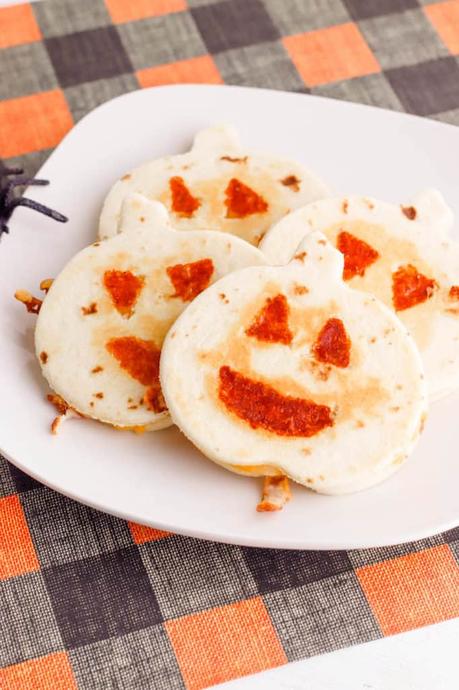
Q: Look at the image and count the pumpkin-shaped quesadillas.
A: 4